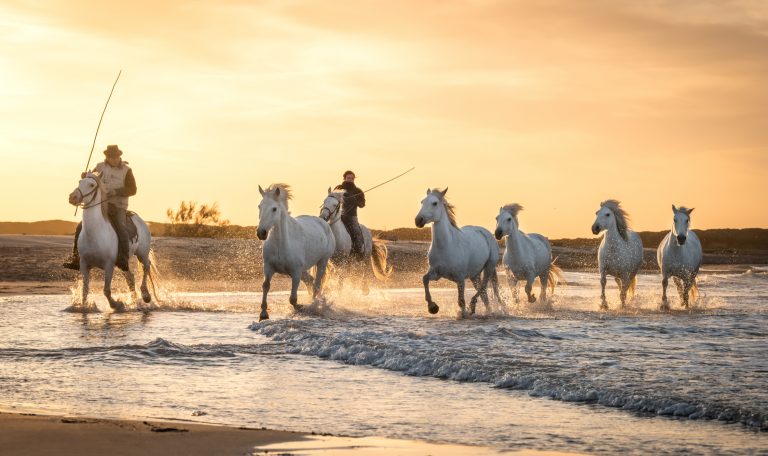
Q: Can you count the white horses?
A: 7